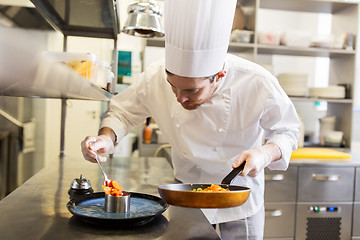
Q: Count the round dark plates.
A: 1